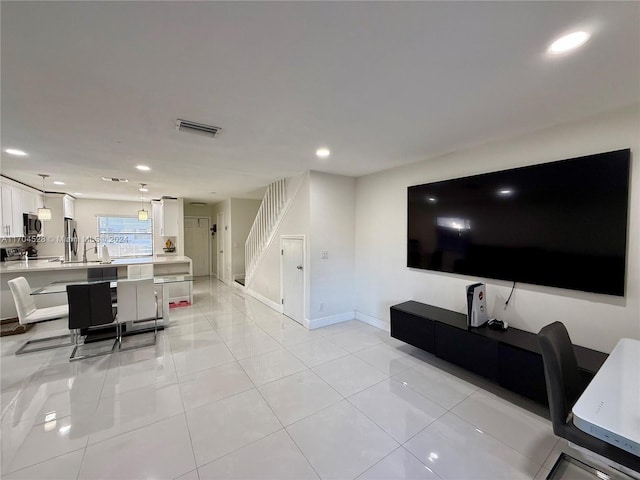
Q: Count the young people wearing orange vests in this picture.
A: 0